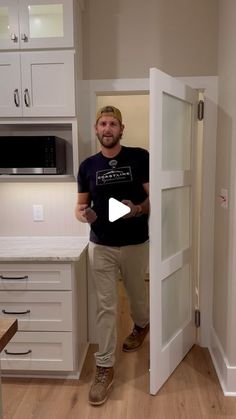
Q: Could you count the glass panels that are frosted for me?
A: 3